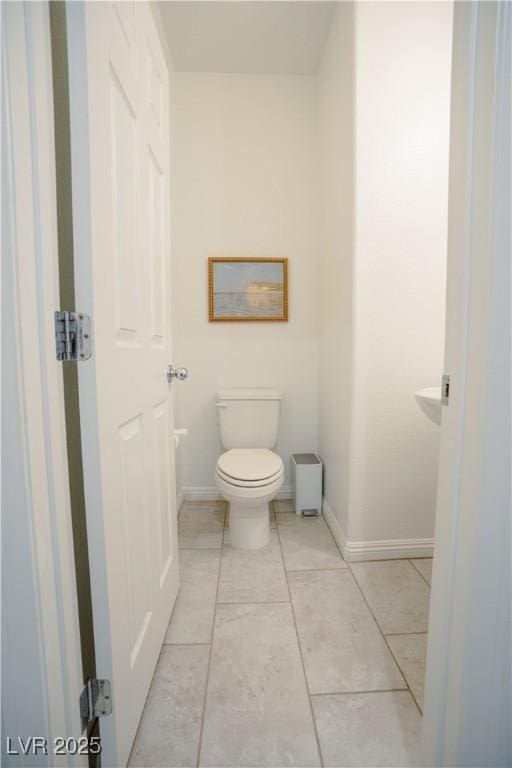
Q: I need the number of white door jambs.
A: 2